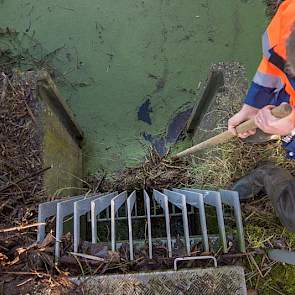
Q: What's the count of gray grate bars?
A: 12